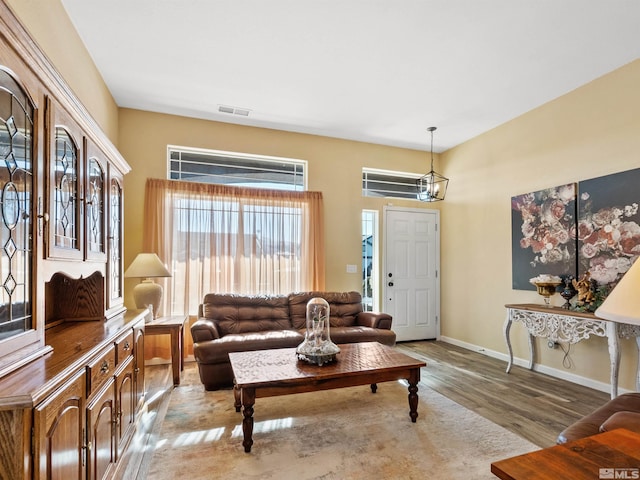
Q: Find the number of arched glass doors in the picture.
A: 4